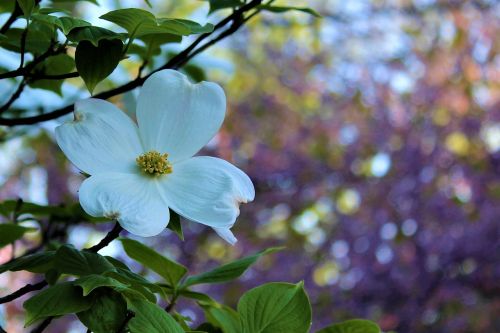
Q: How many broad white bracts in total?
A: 4